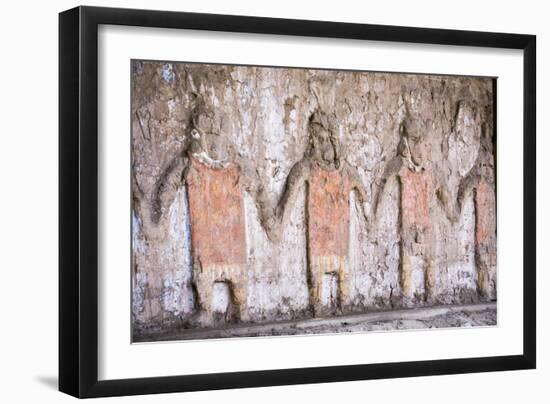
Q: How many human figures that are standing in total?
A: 4